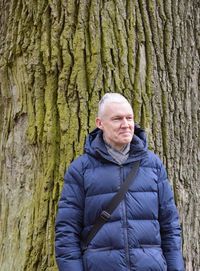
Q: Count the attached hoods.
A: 1